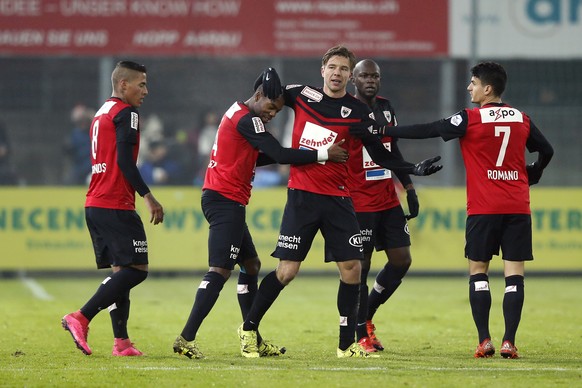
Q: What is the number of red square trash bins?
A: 0